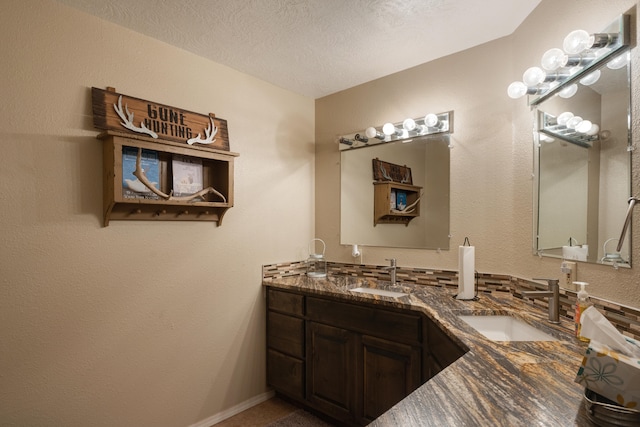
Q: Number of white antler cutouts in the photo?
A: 2